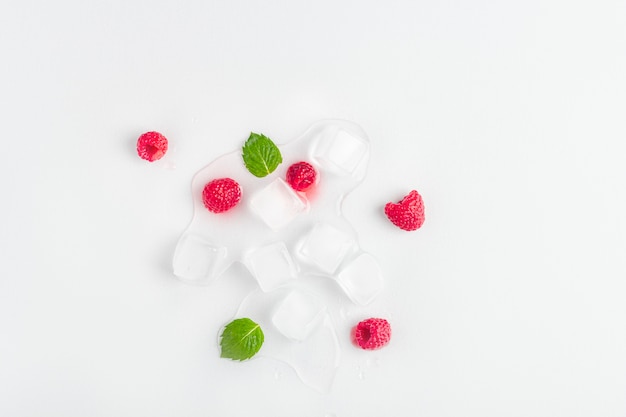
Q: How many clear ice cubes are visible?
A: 7